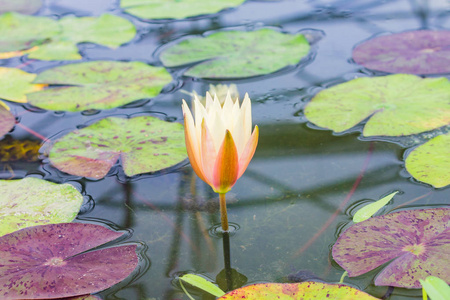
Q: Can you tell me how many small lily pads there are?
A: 3